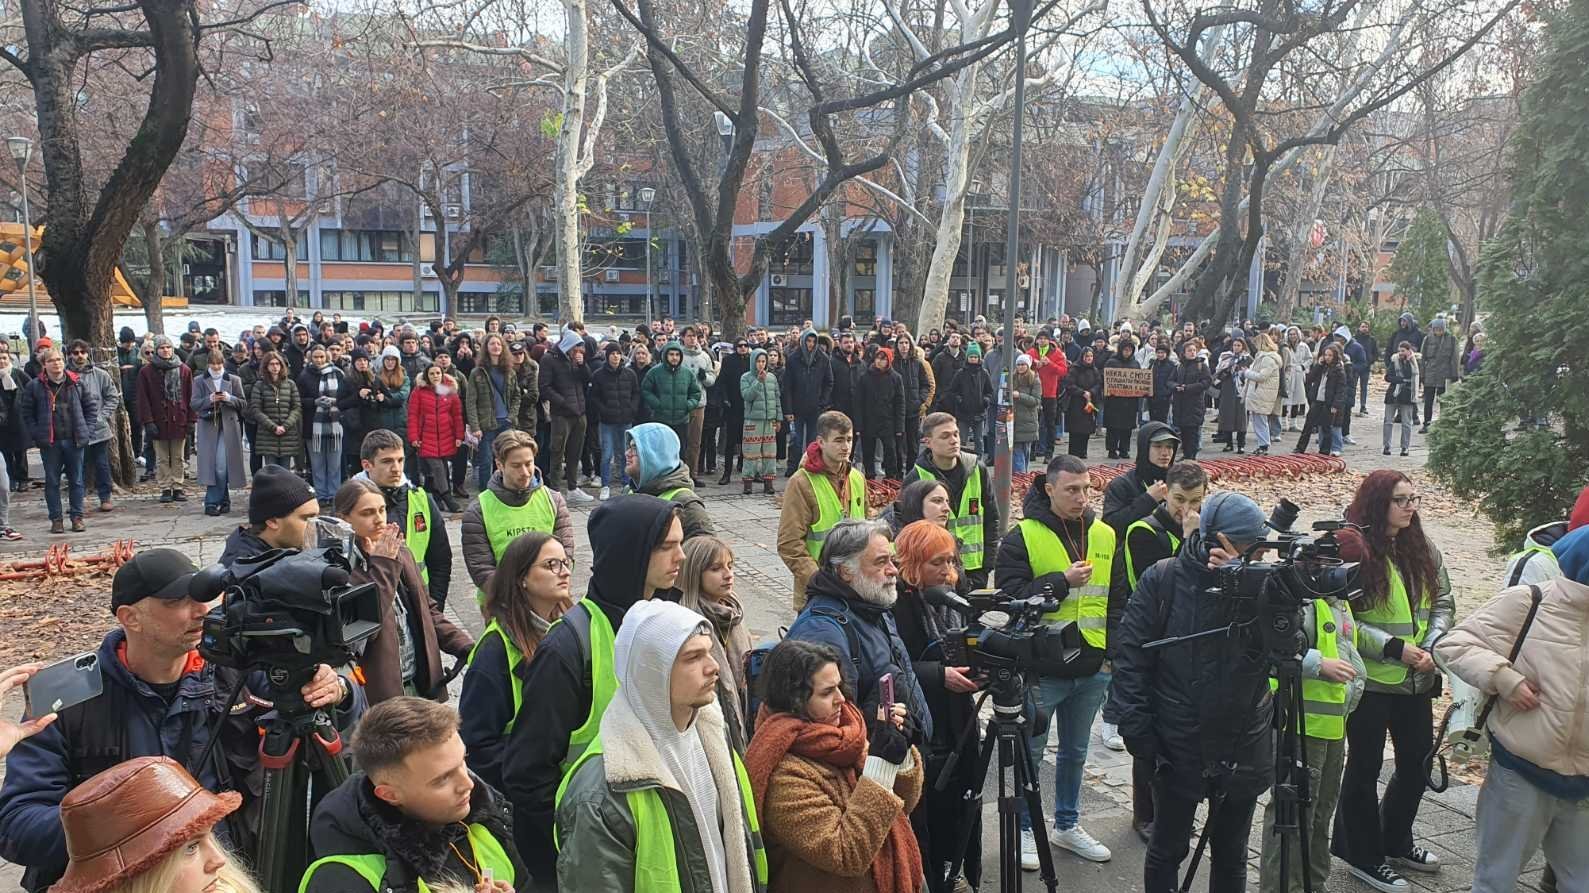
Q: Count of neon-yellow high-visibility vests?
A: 14